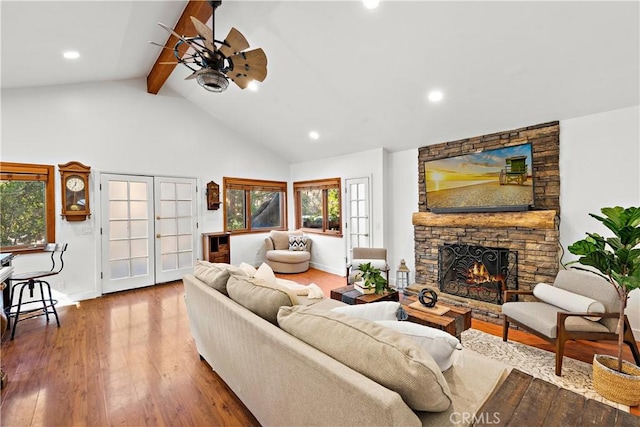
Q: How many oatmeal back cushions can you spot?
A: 3